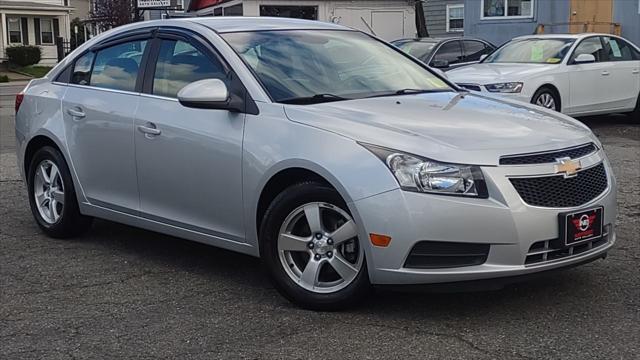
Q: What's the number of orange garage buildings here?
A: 0